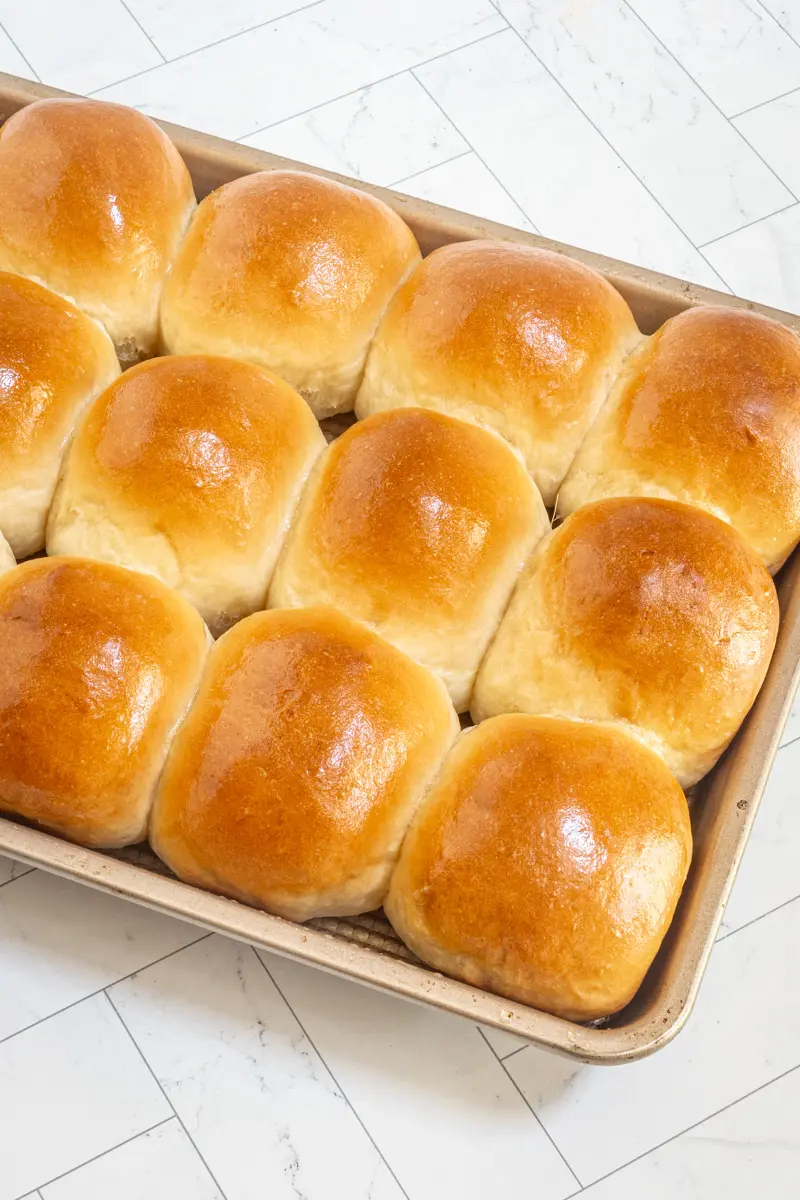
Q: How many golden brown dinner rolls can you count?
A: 11